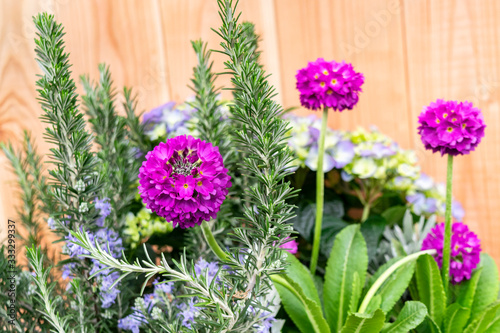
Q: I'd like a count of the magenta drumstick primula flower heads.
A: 4